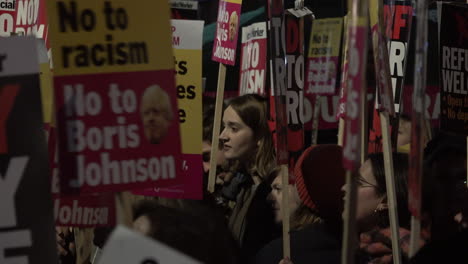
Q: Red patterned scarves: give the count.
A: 1